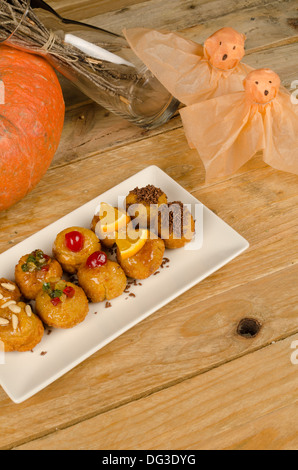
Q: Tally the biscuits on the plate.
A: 10